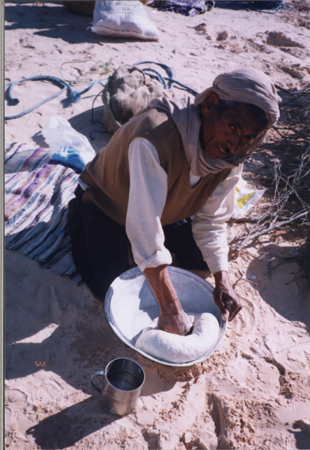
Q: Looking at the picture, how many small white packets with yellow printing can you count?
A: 1